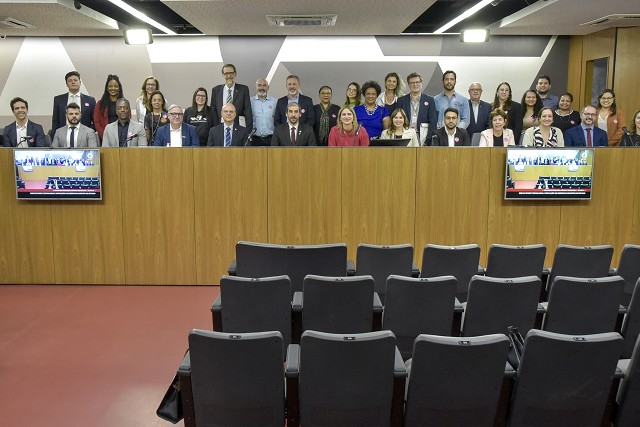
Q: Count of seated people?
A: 13